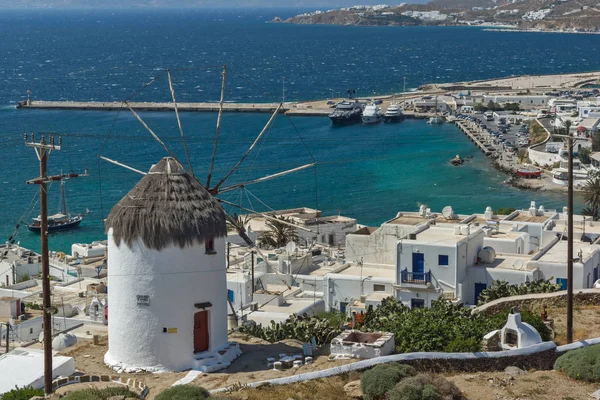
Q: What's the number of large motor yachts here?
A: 3